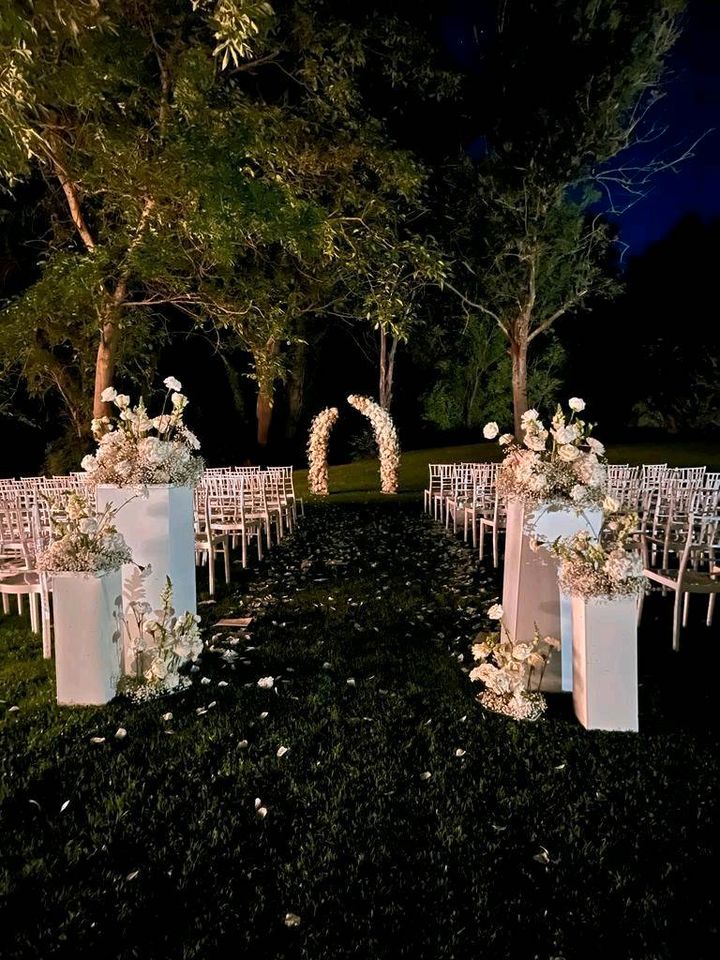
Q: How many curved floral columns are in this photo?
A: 2